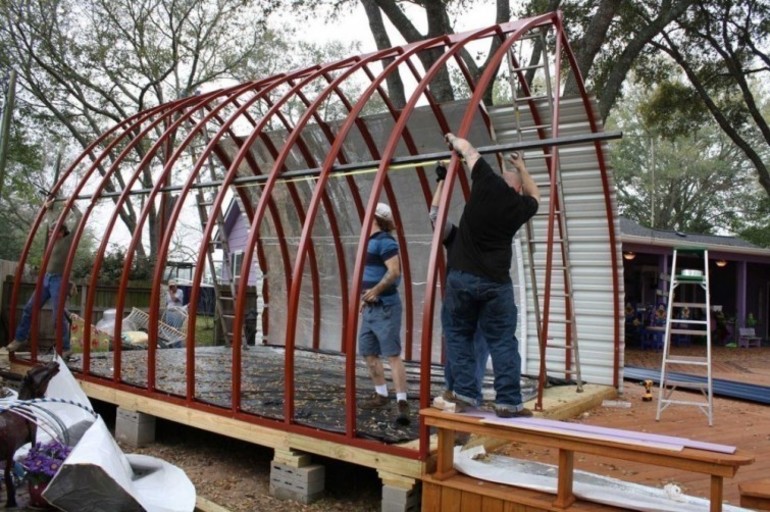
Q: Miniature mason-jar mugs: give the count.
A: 0